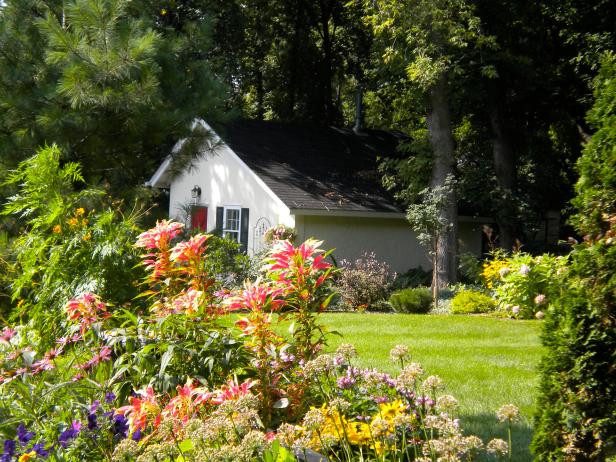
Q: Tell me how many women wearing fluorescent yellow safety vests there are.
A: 0